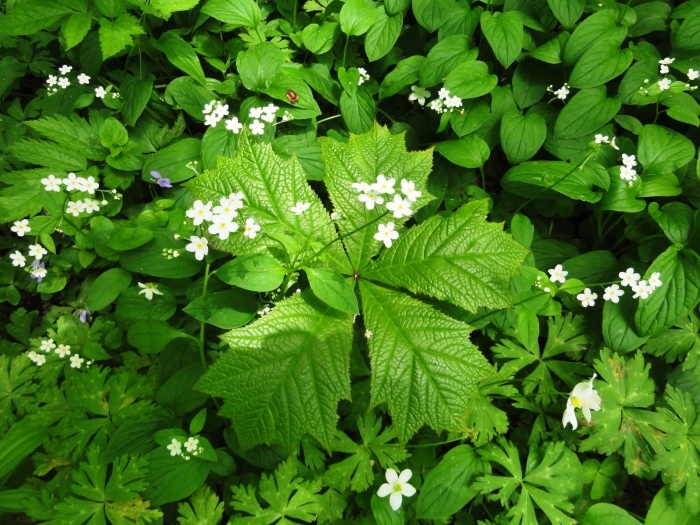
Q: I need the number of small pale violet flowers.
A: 3